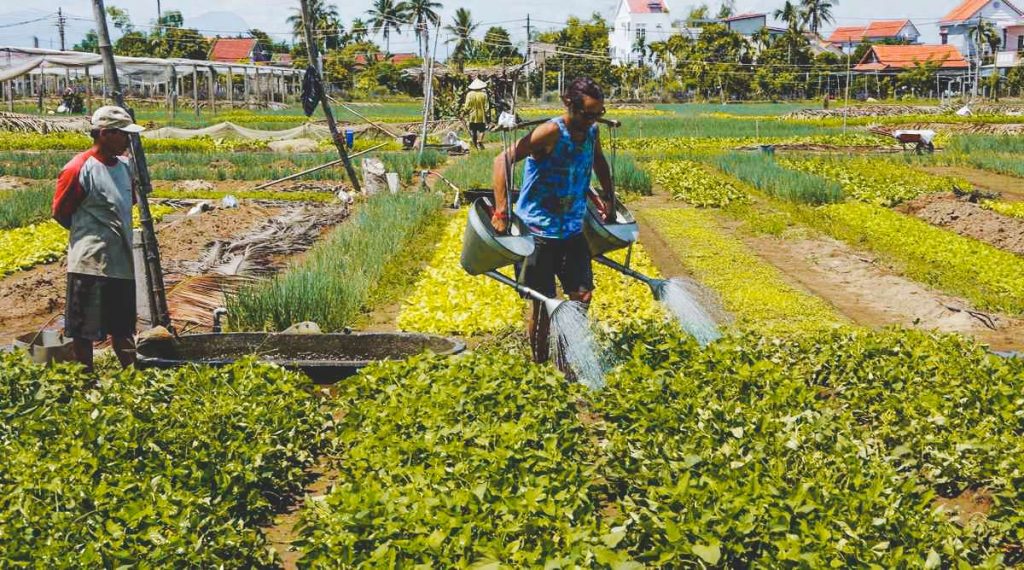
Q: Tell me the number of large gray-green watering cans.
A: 2